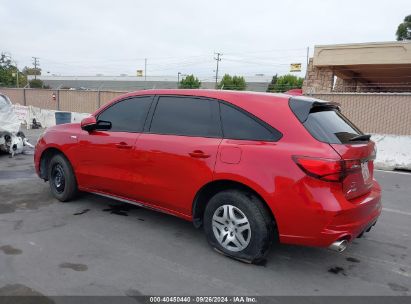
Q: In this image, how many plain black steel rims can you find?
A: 1